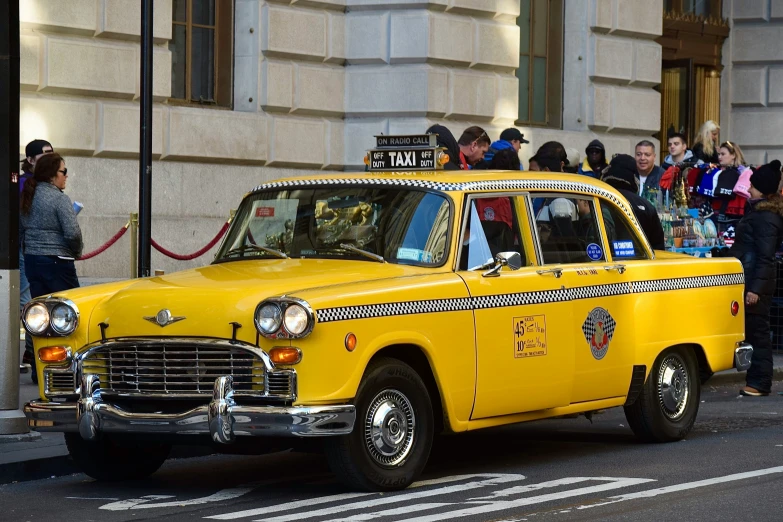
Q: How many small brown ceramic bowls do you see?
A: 0